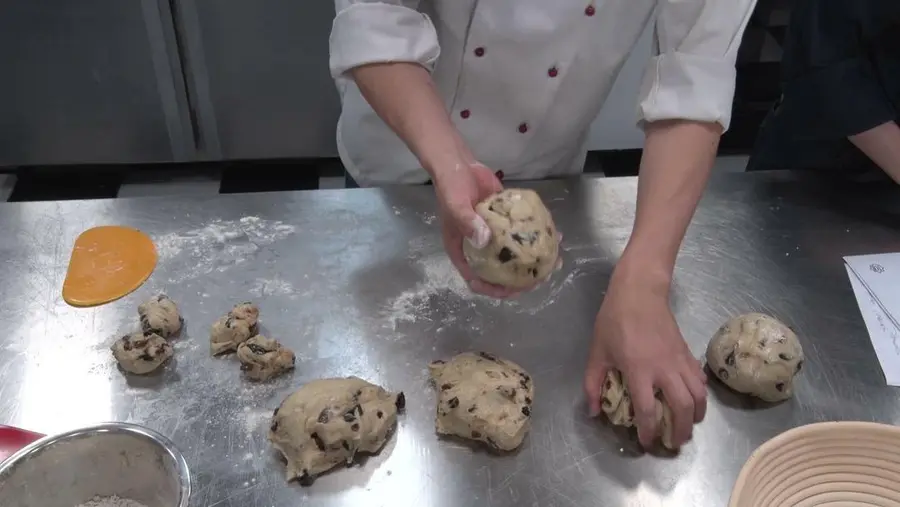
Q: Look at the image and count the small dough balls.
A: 4